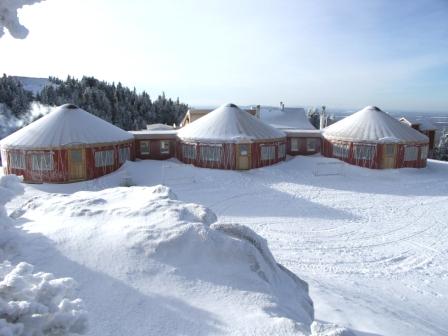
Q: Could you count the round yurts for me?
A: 3